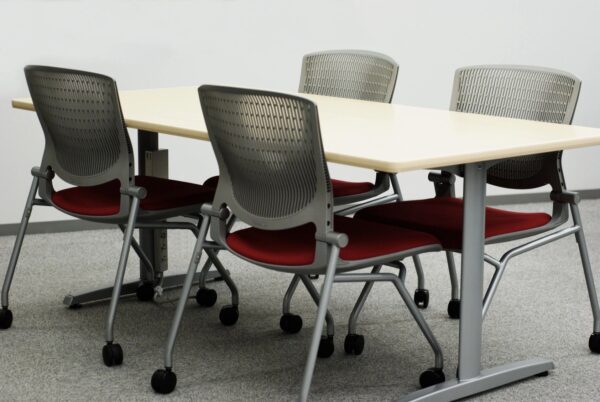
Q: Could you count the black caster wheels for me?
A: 13